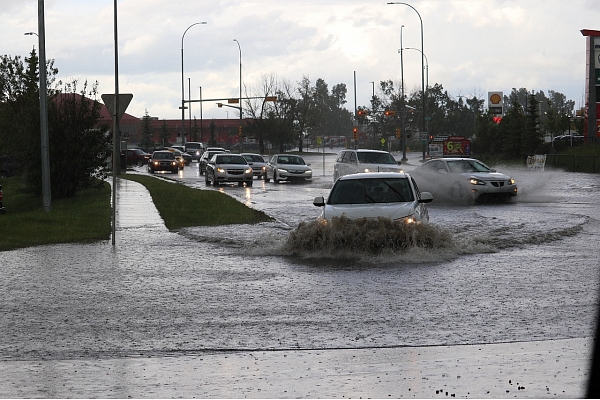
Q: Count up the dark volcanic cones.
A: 0